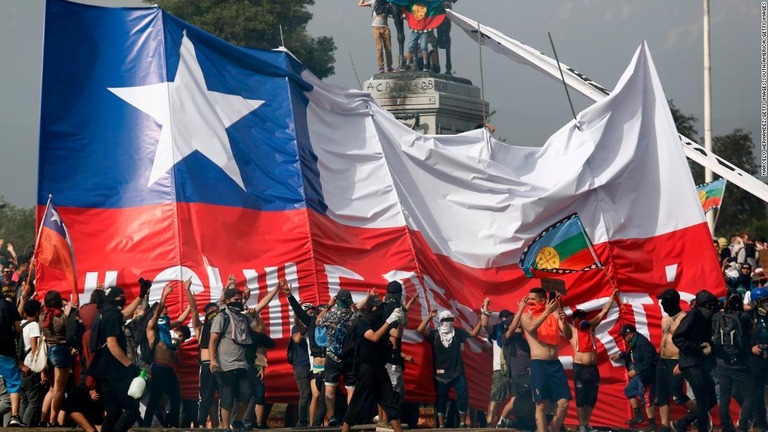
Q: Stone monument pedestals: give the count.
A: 1